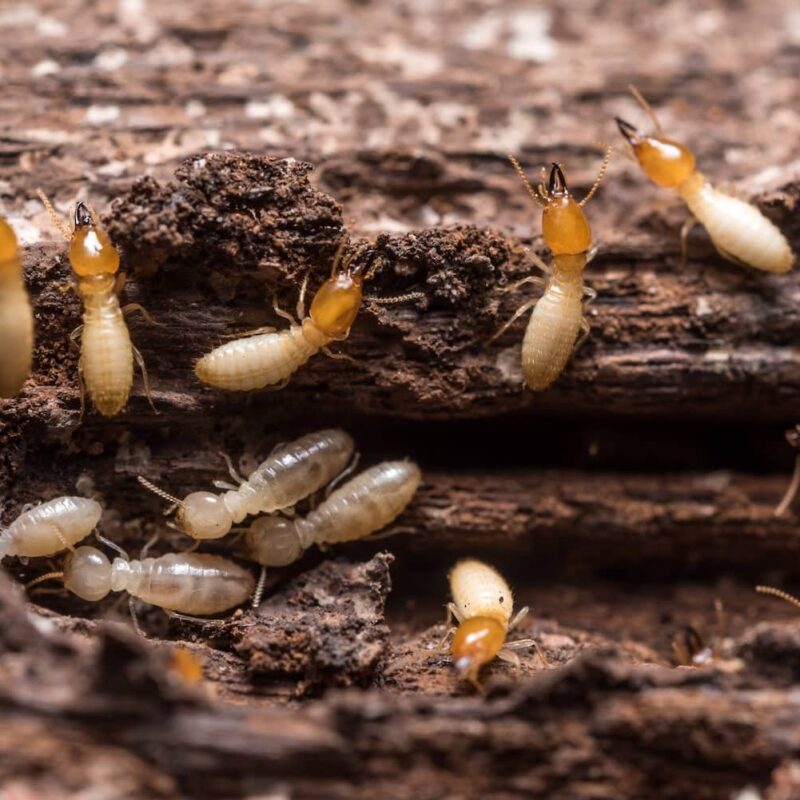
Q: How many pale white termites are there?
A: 4